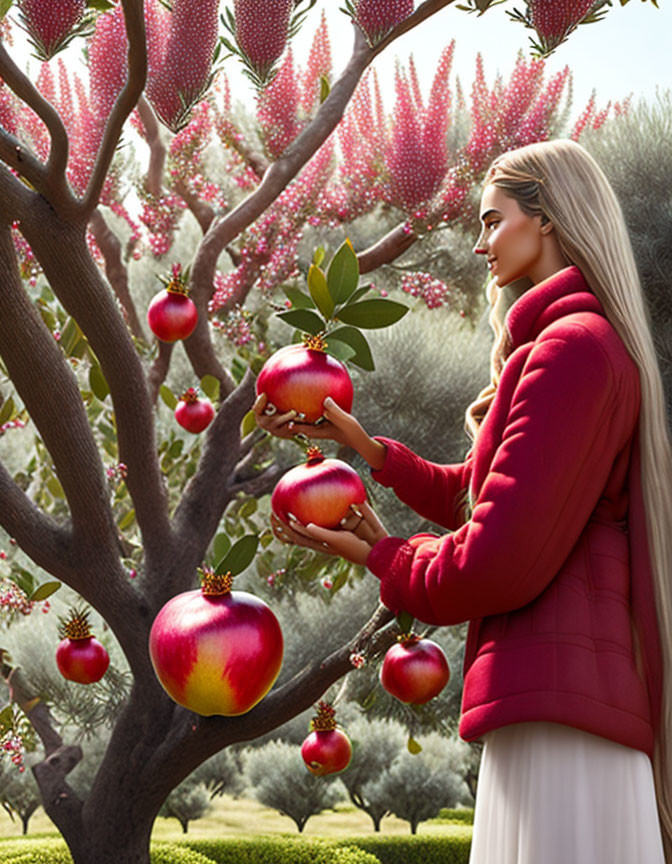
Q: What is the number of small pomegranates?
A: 5